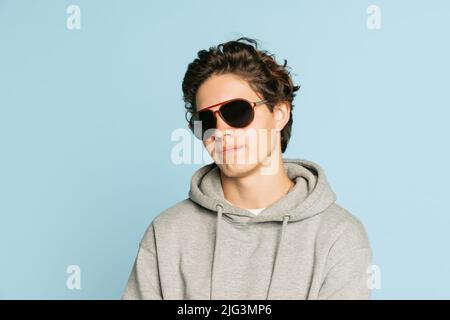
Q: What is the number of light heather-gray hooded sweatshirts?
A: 1